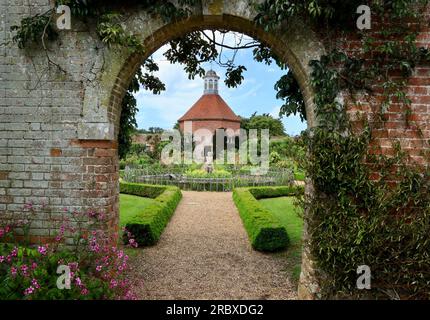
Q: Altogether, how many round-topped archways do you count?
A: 1